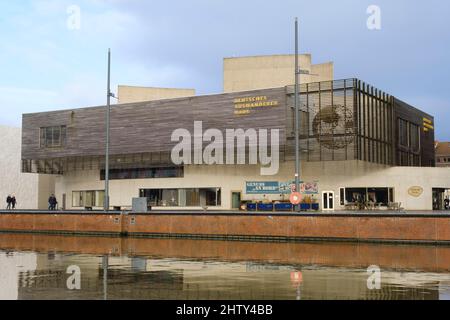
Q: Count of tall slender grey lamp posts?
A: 2